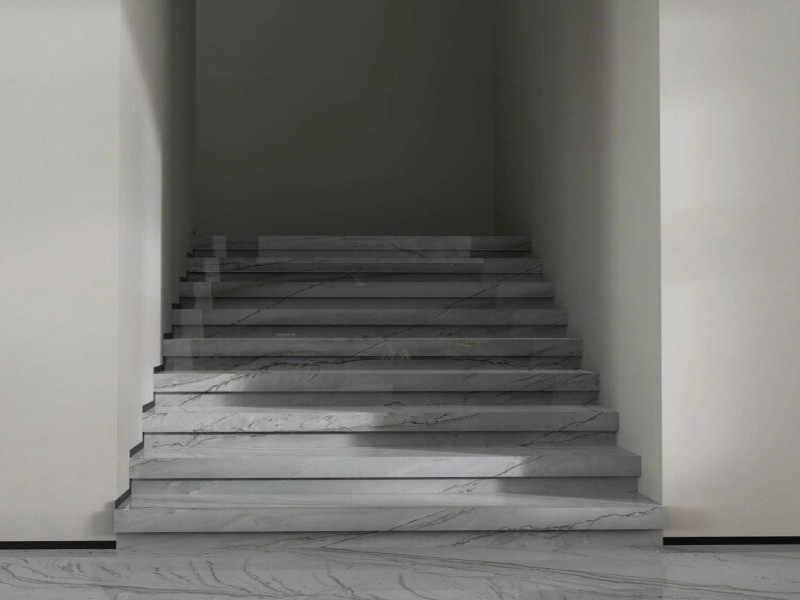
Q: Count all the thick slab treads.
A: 9